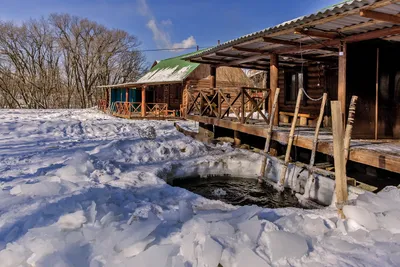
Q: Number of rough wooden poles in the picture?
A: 5